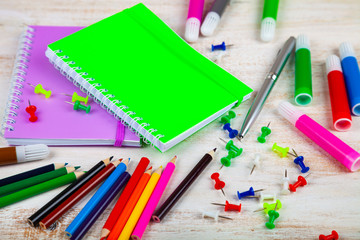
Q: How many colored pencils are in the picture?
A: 12